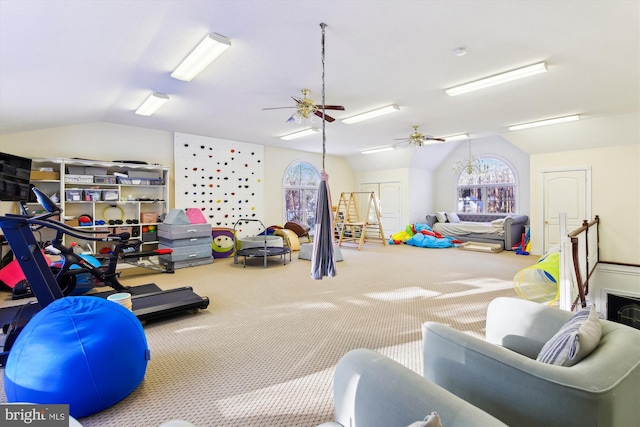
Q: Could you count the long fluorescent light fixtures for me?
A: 8